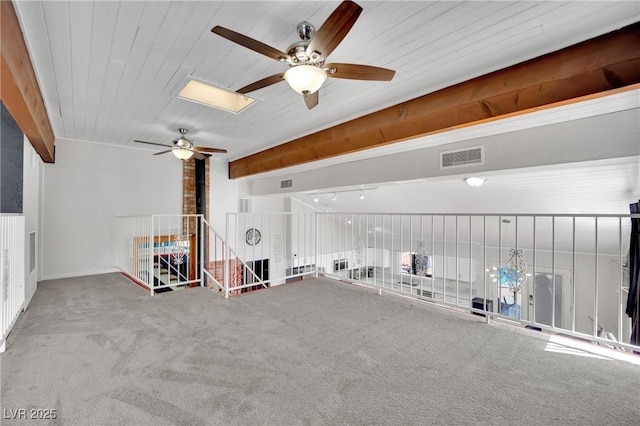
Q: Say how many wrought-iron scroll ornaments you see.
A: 6